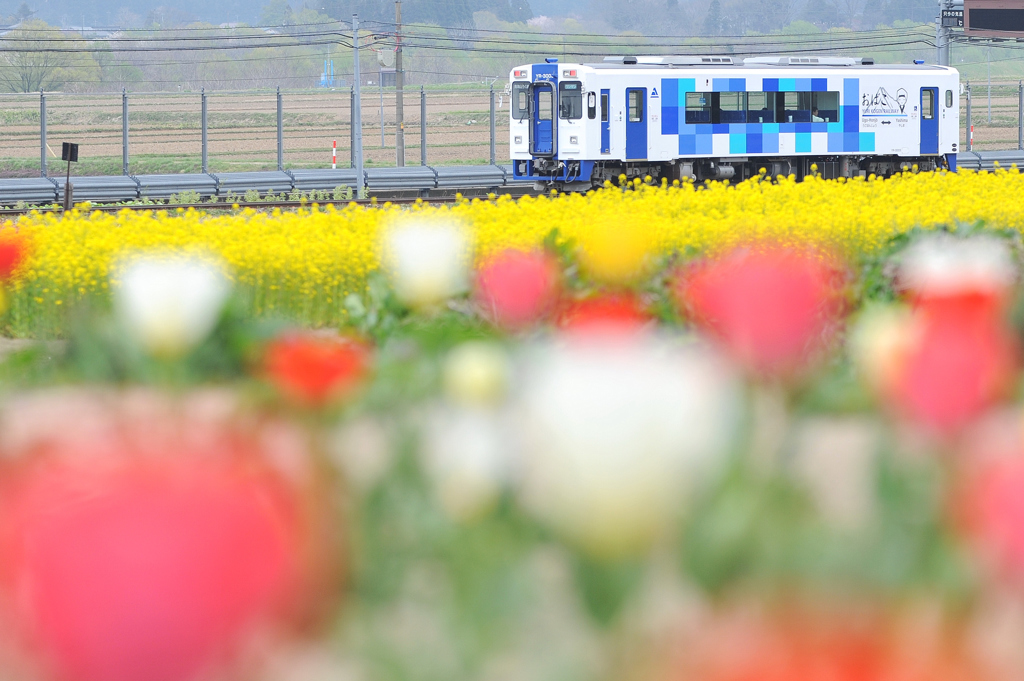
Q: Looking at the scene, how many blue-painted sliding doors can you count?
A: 2